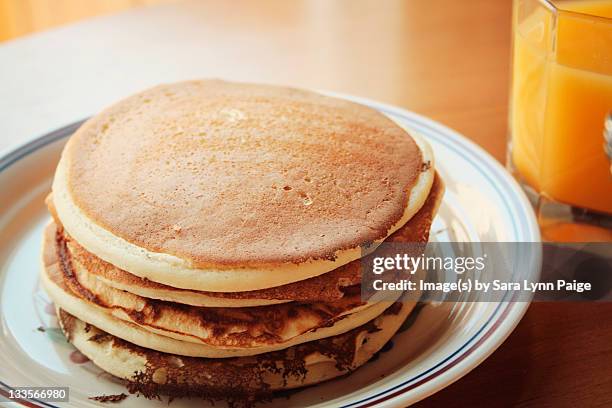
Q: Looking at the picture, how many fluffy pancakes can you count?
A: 5